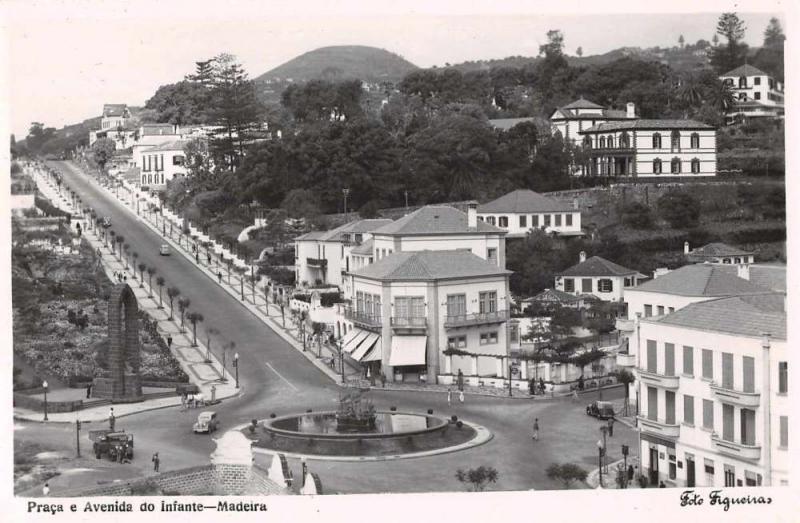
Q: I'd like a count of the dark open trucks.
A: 1